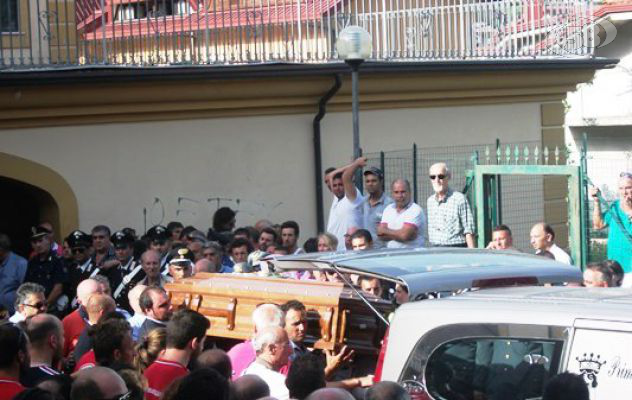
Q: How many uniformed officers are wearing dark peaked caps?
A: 5